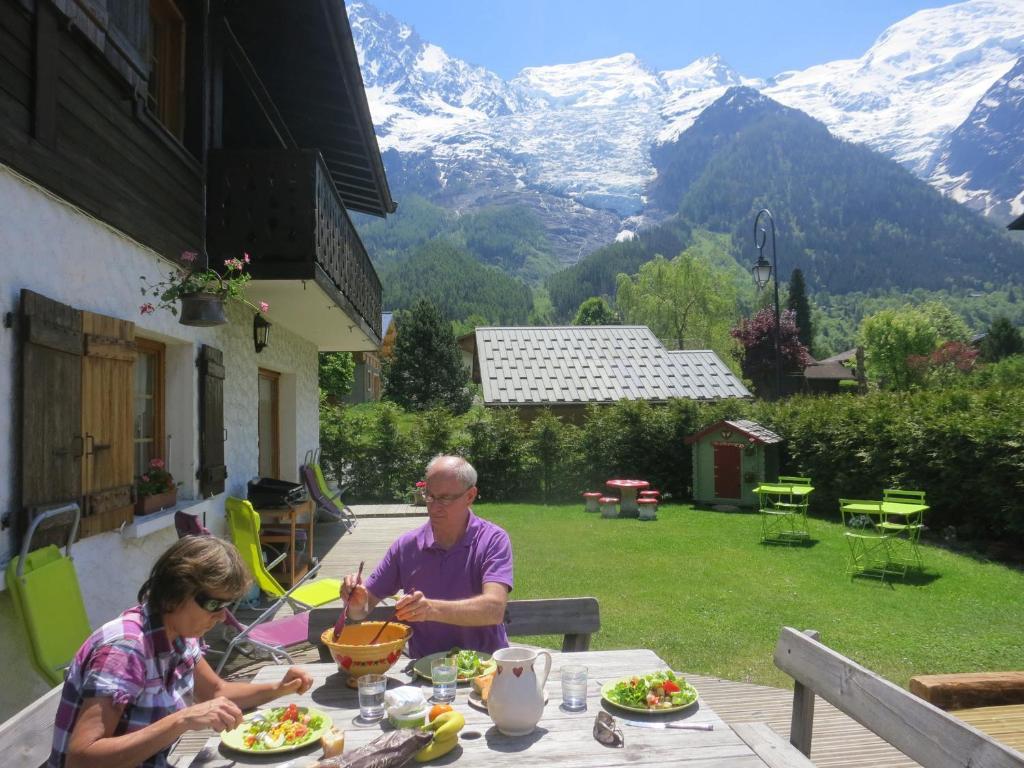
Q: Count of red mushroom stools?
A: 4